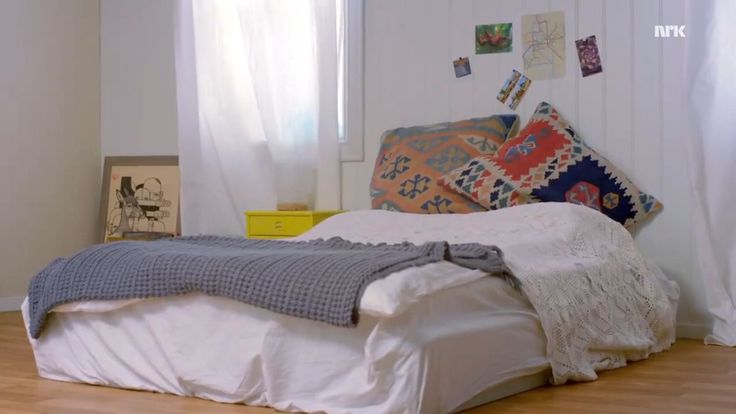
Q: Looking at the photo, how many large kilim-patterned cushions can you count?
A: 2